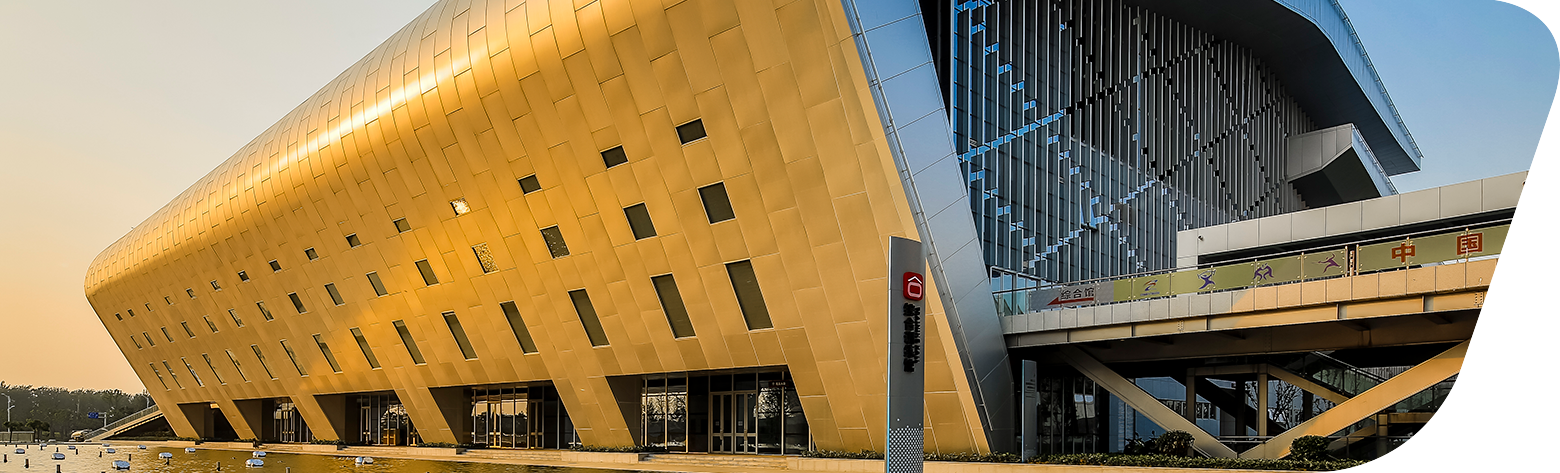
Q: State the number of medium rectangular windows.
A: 15